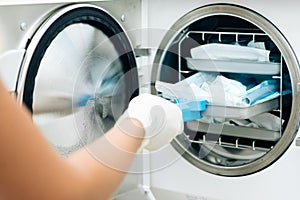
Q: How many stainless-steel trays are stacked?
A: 3